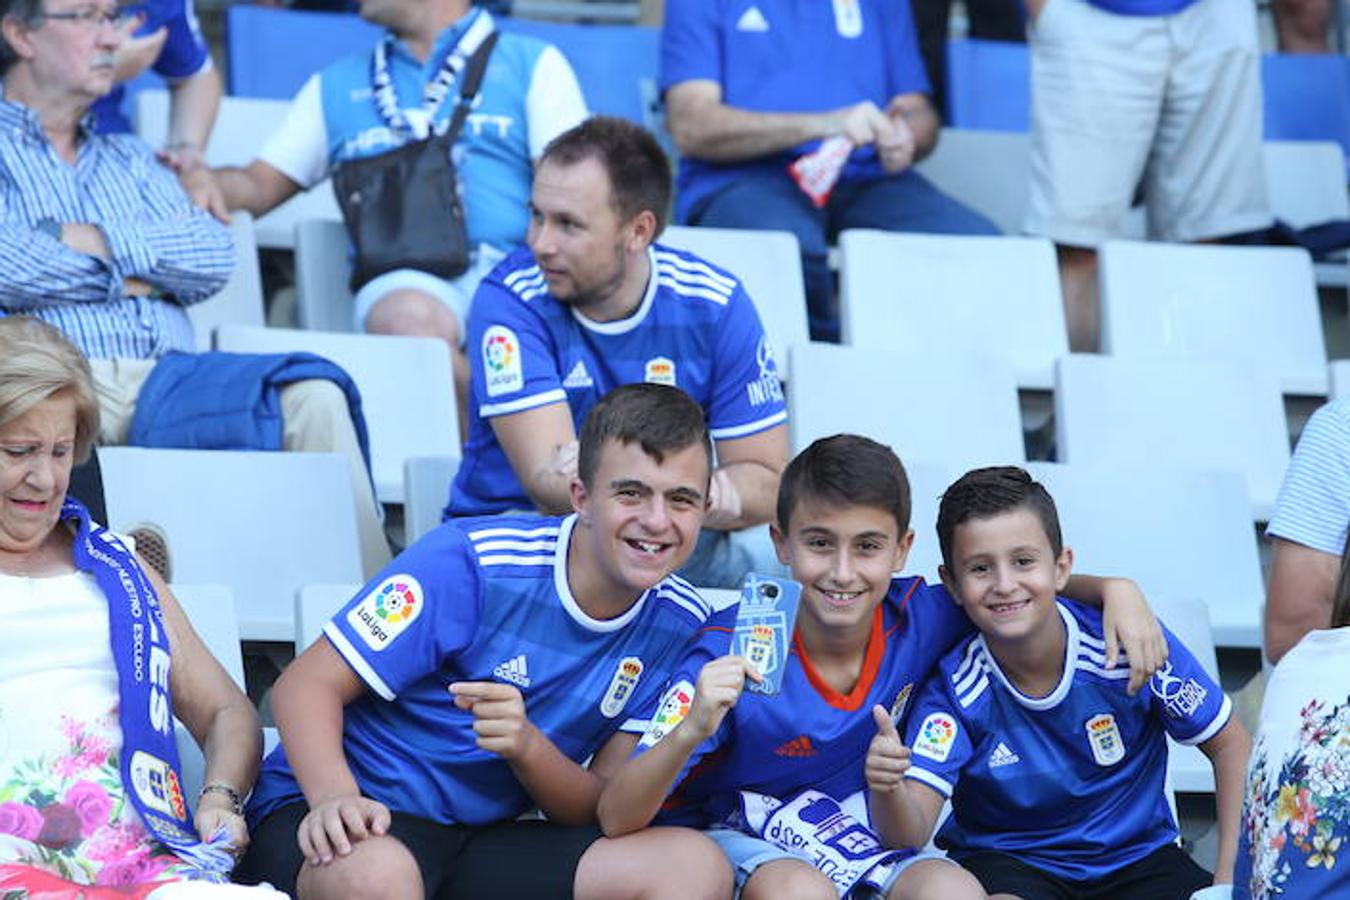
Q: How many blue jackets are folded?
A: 1